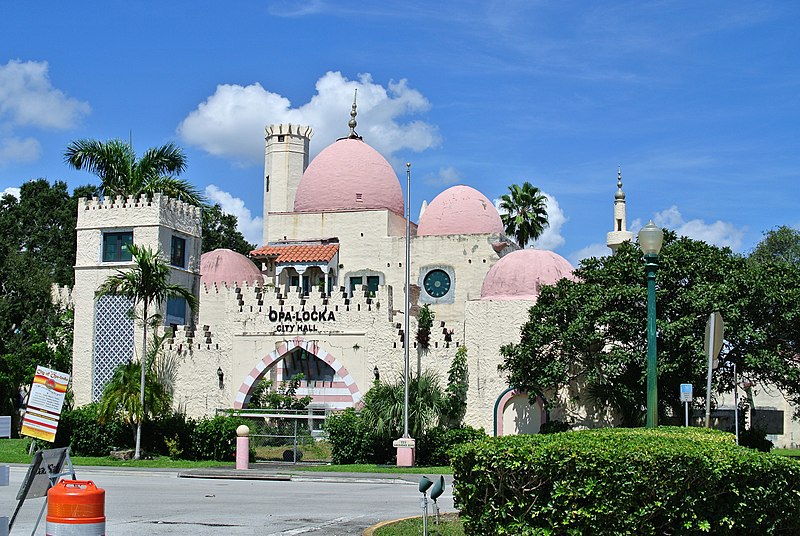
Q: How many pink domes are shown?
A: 4